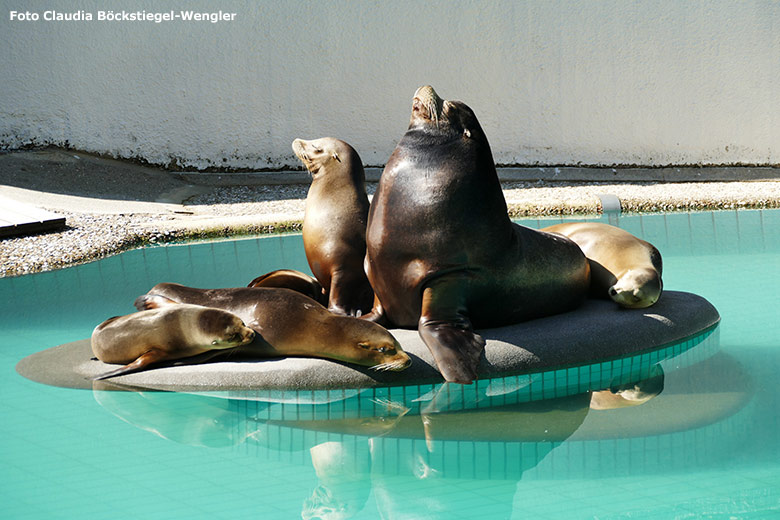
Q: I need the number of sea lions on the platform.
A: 6